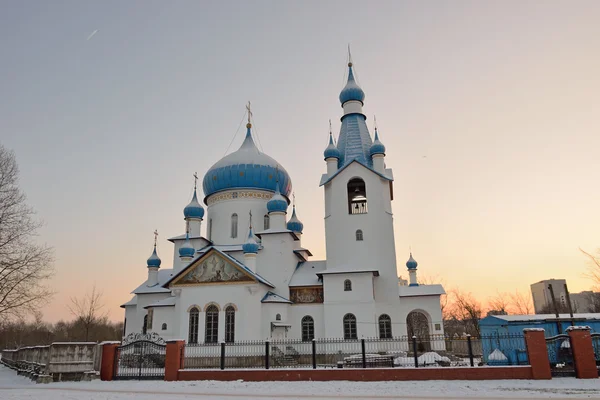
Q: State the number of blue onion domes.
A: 11